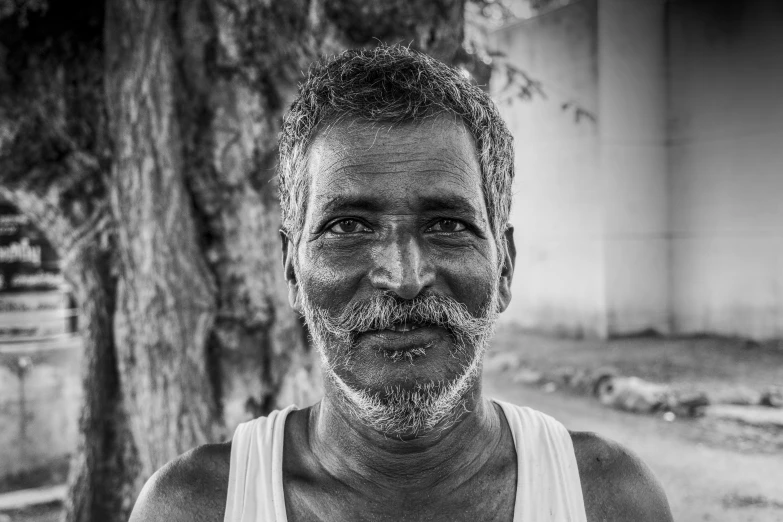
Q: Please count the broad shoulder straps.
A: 2